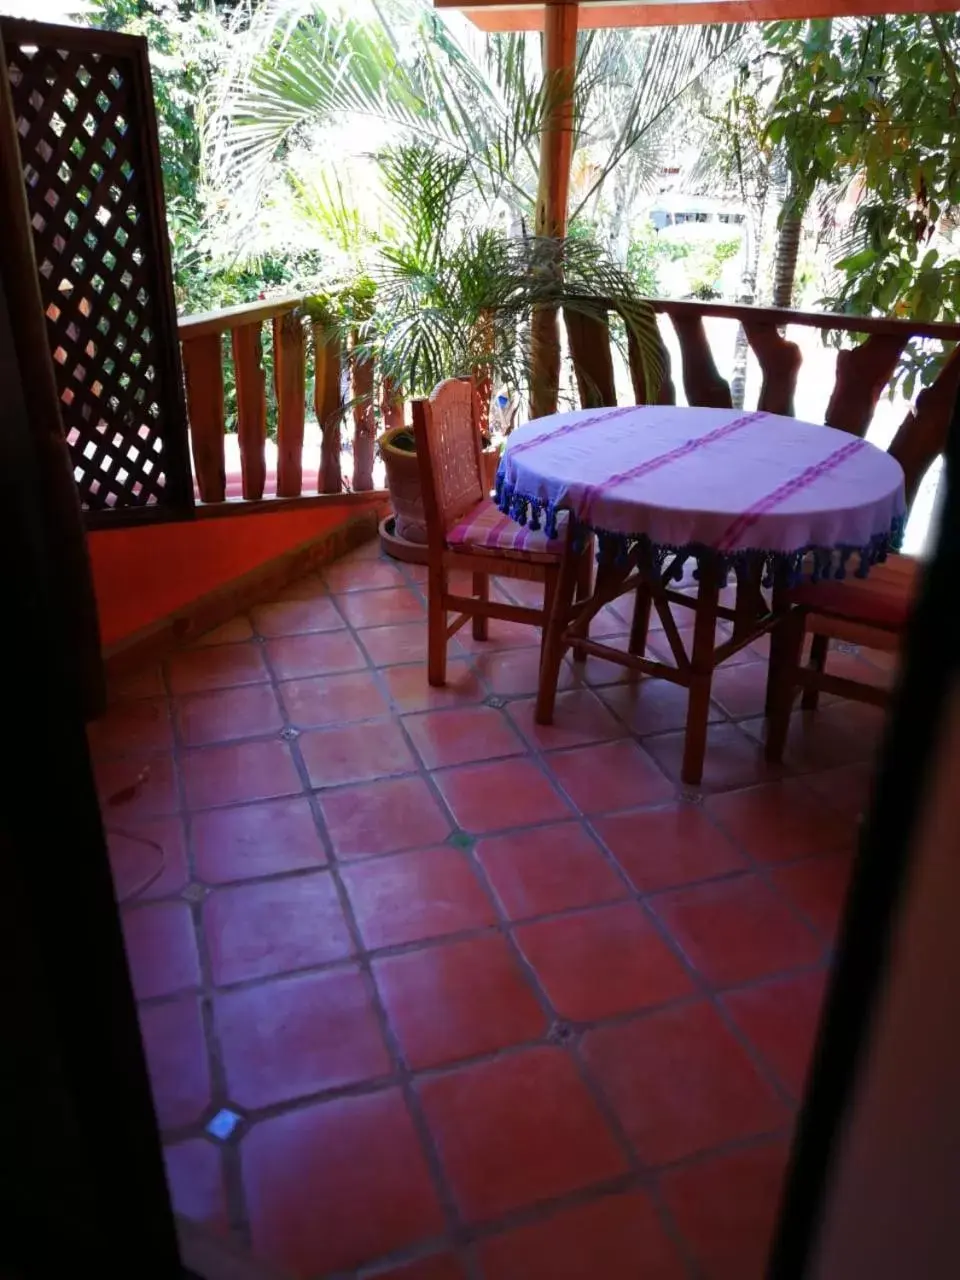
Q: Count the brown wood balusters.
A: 13